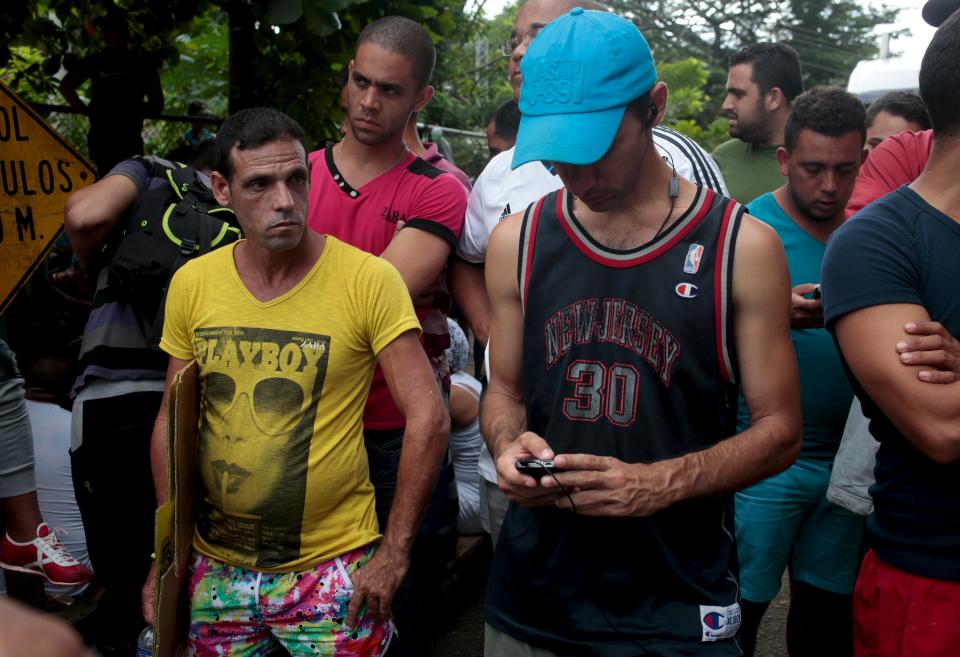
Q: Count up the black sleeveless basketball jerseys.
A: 1